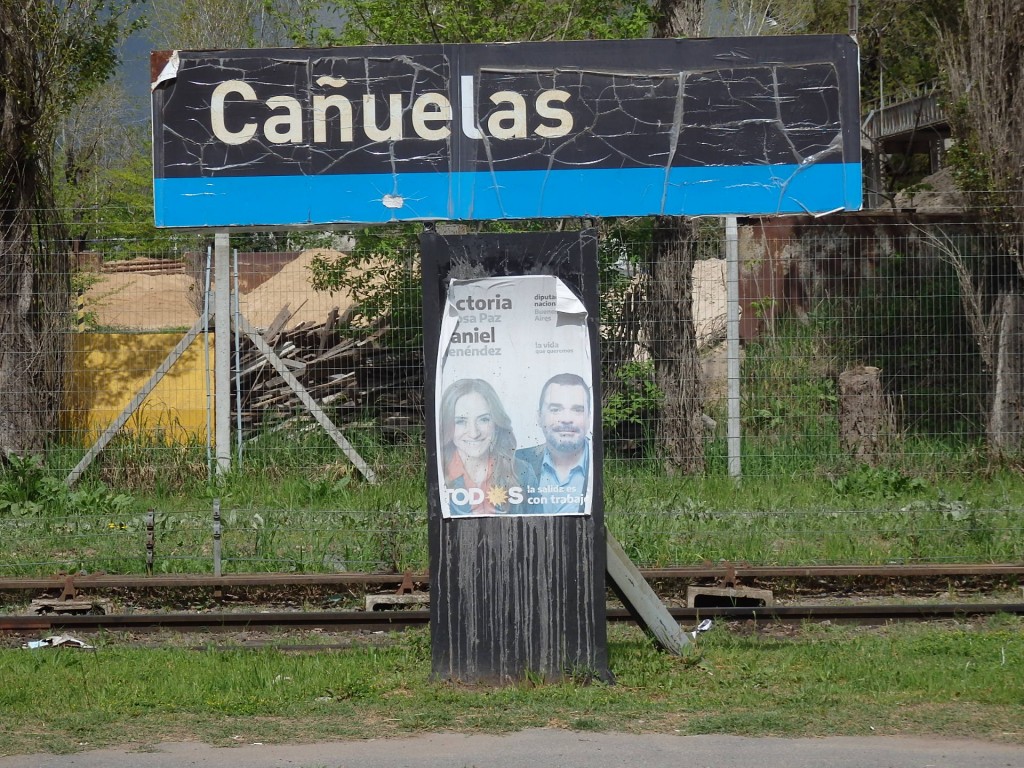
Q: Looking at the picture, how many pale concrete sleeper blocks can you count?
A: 3